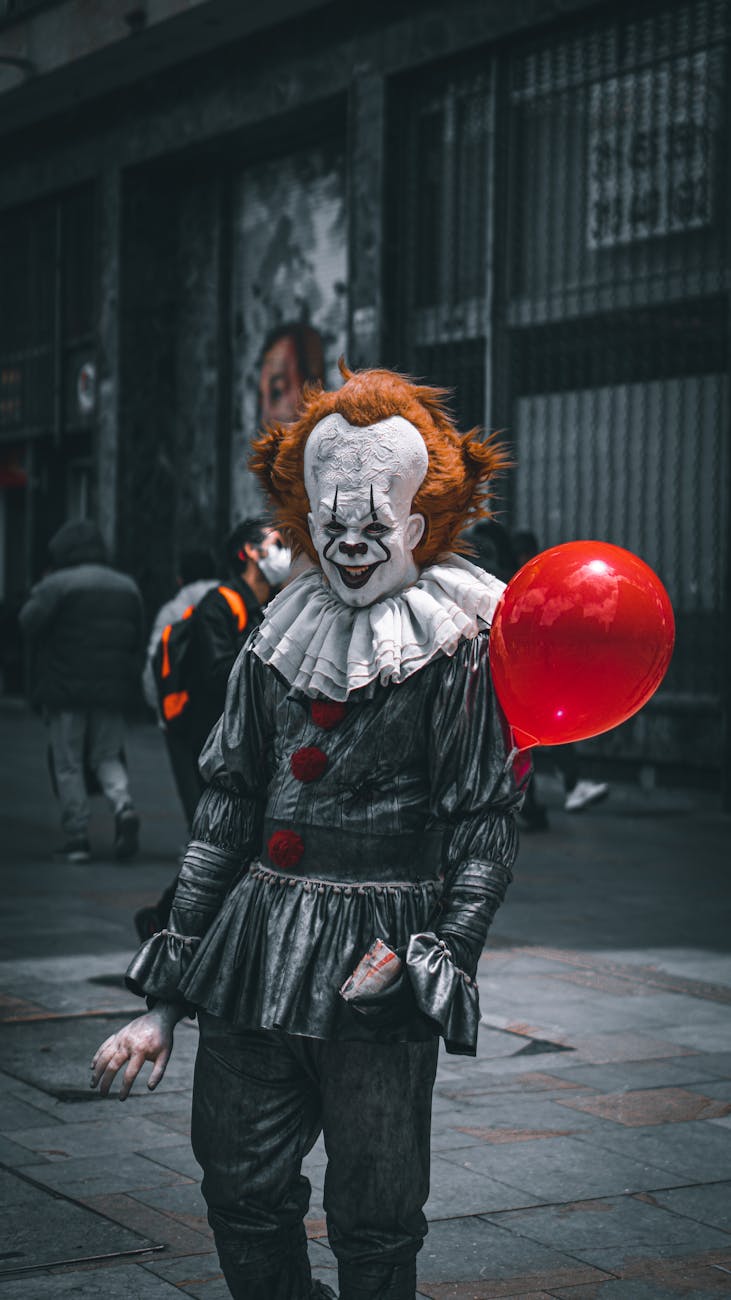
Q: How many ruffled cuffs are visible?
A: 2